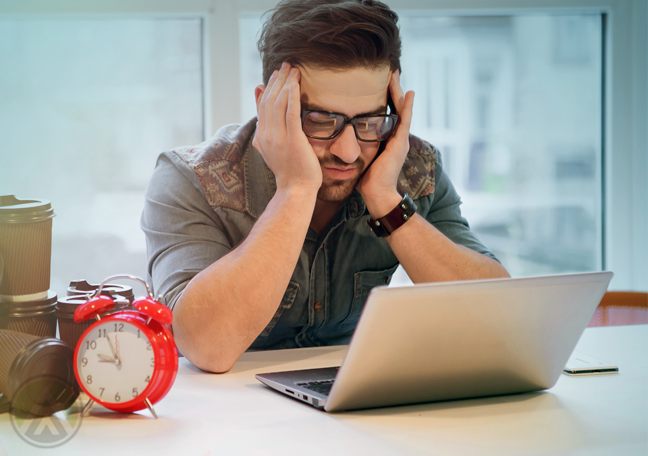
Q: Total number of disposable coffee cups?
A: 5